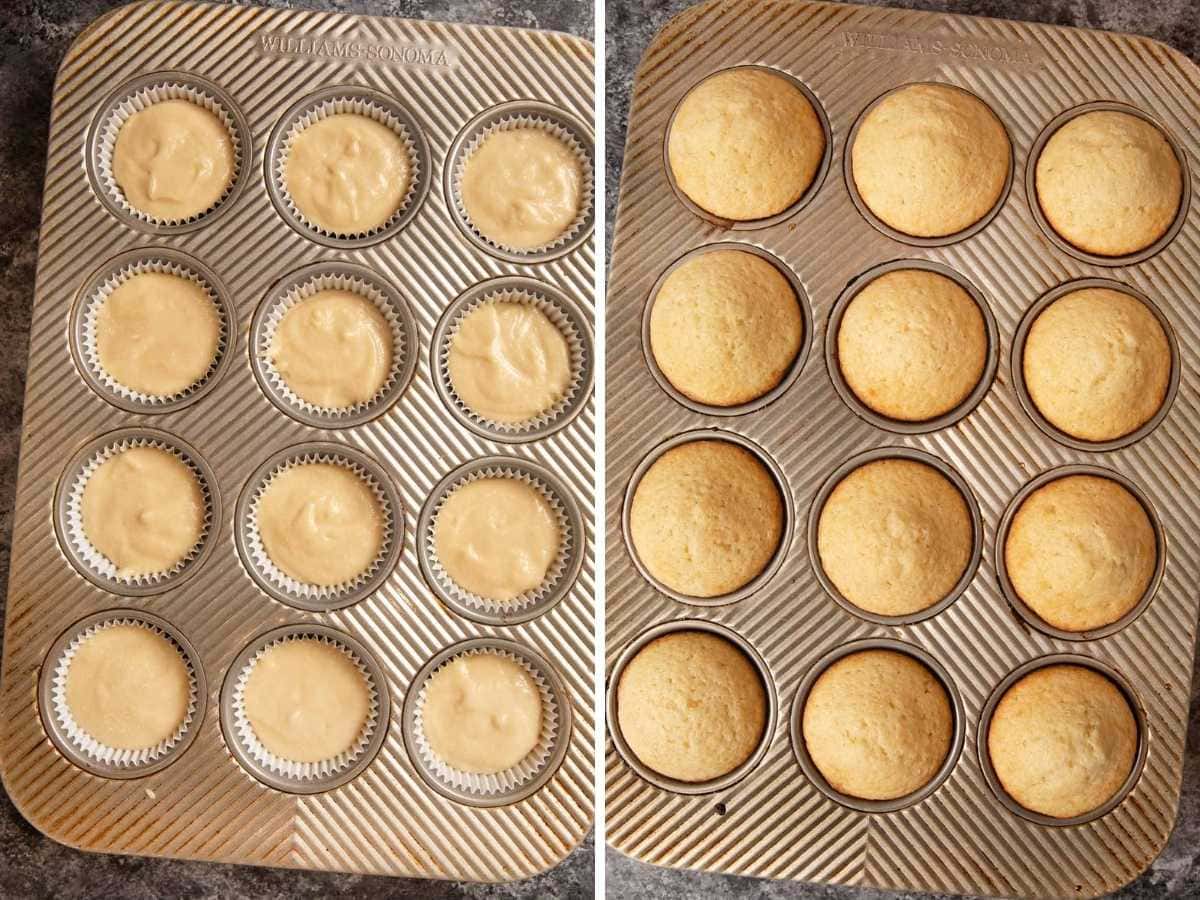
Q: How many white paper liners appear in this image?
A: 12